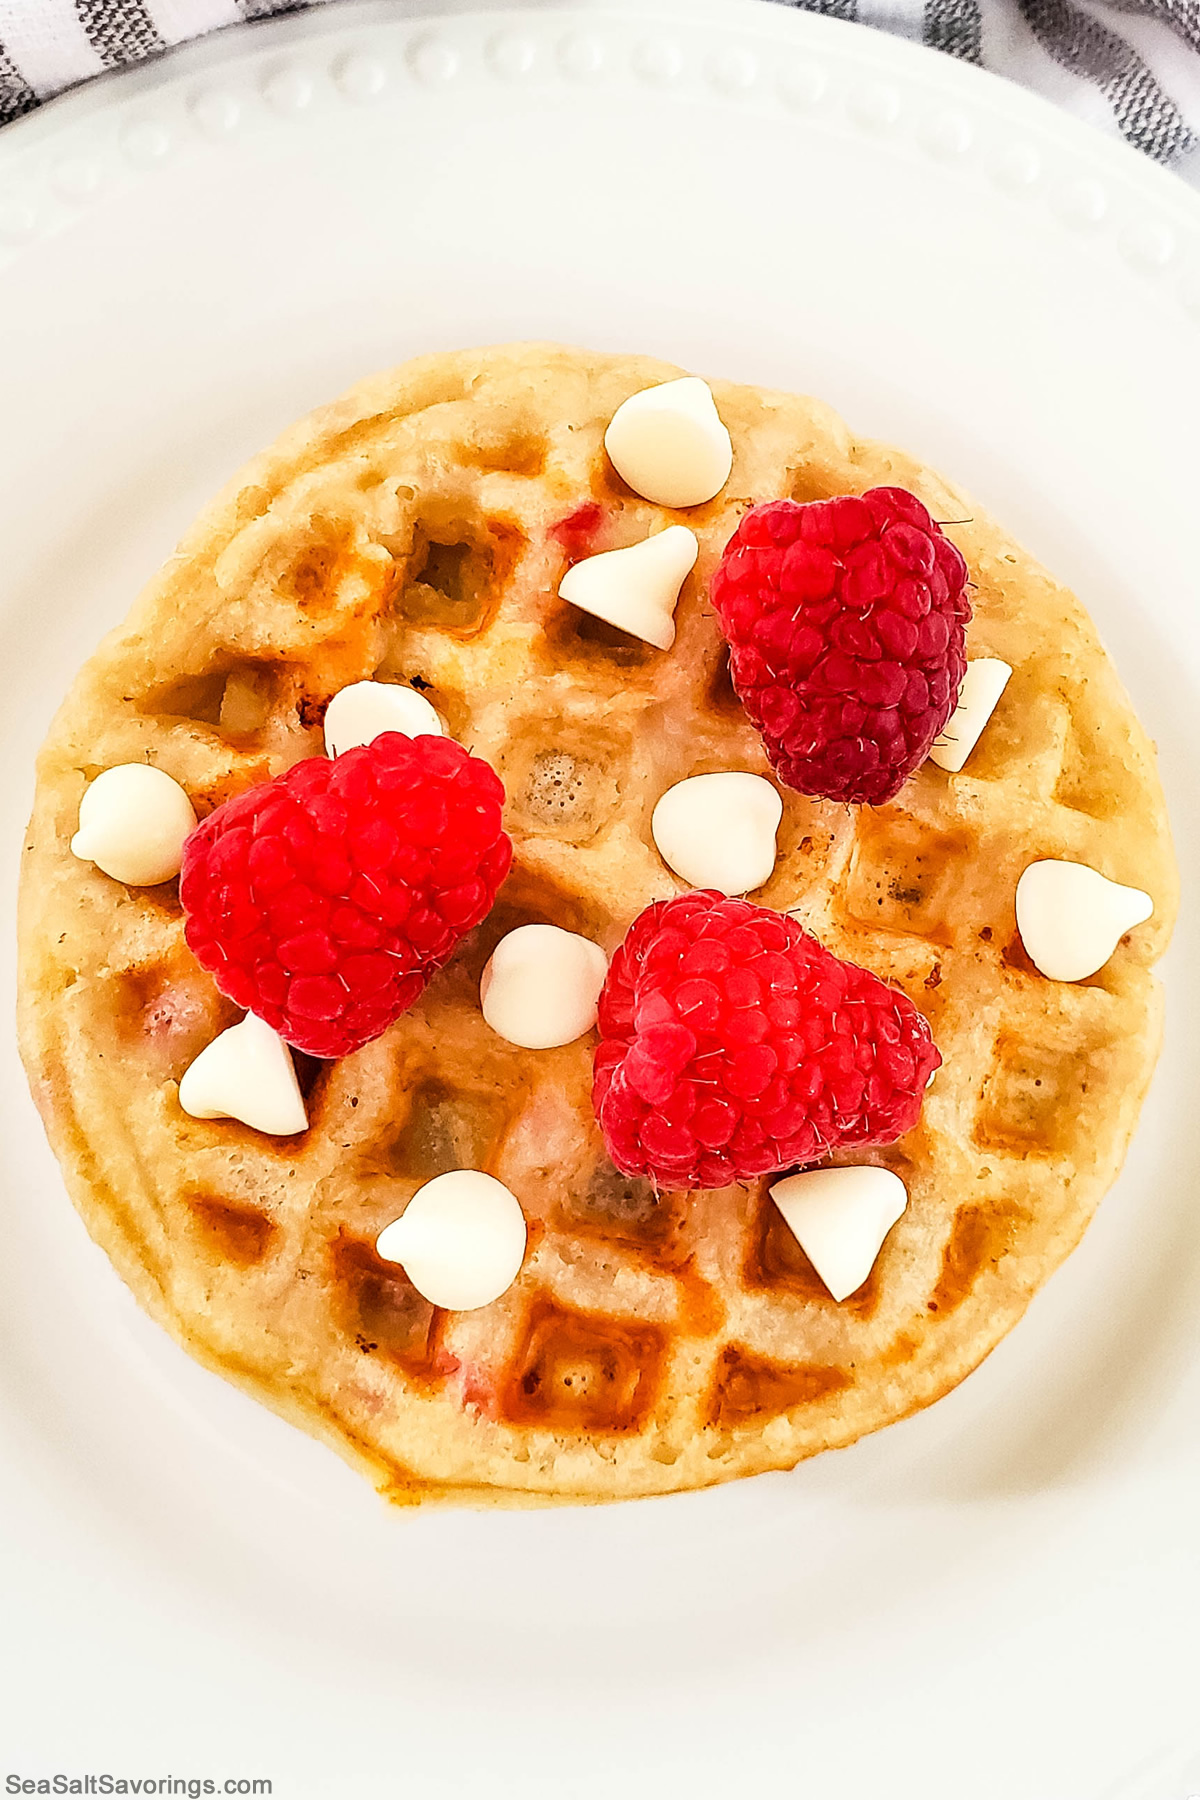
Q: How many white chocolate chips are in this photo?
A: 11